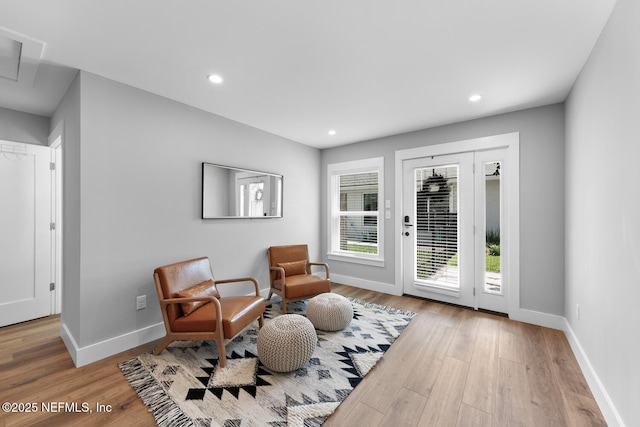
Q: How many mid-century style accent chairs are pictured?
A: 2